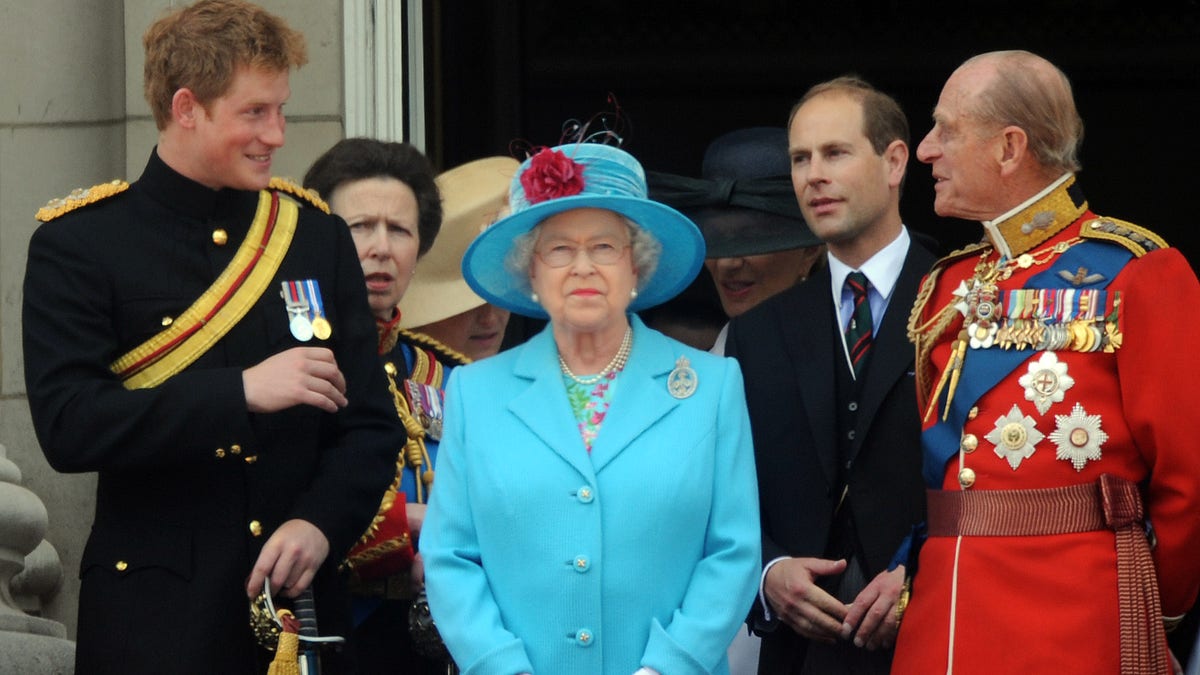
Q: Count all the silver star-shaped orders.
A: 3